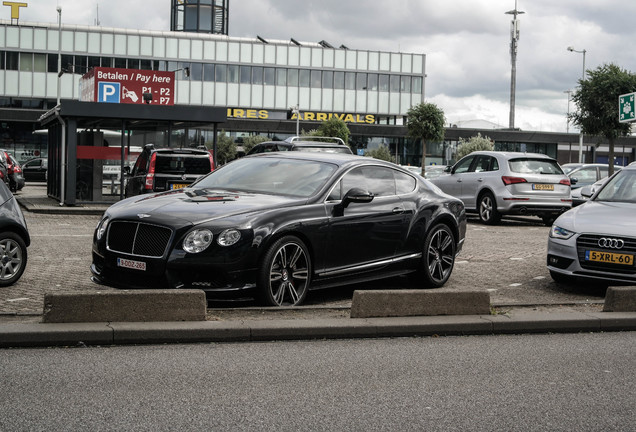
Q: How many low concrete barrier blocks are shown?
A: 3